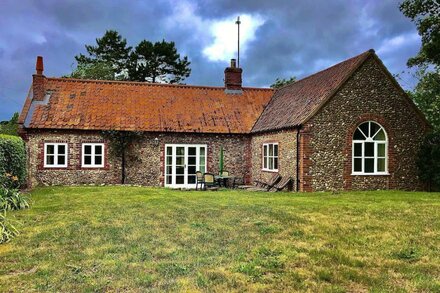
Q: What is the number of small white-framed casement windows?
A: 3